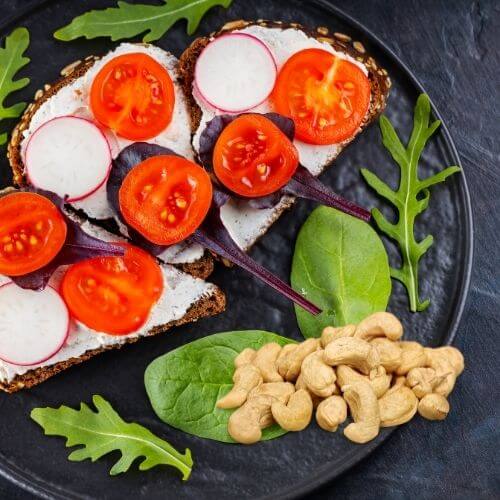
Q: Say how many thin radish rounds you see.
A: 3